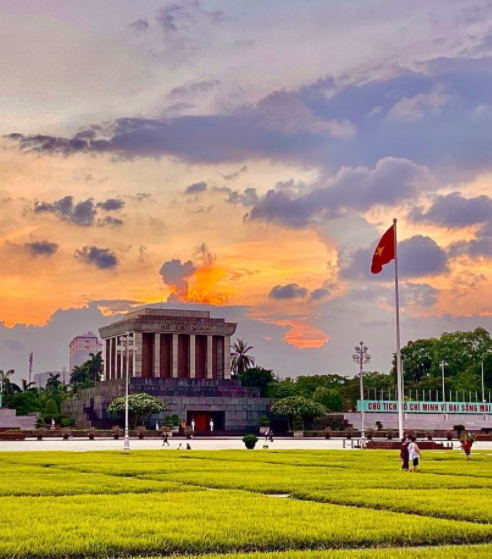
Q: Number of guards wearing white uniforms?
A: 2